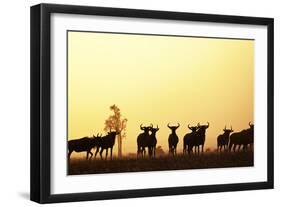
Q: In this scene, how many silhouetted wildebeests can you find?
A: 9